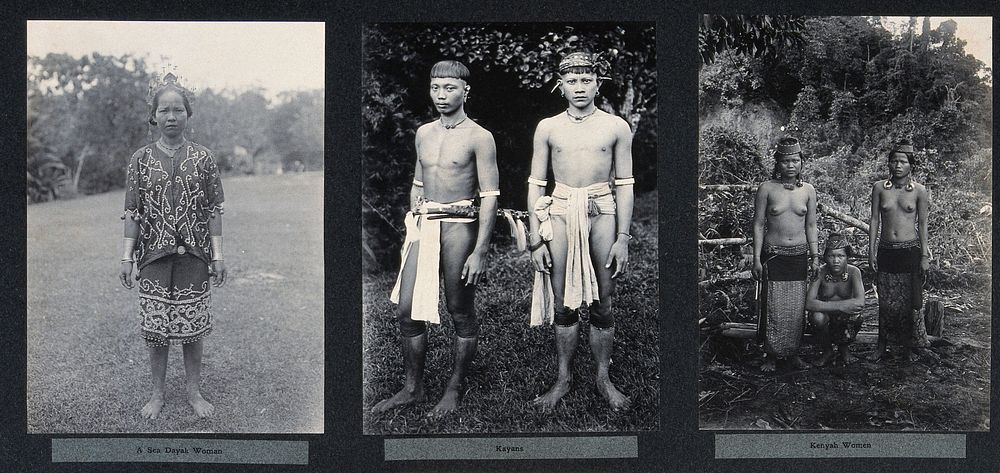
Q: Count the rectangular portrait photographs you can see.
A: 3